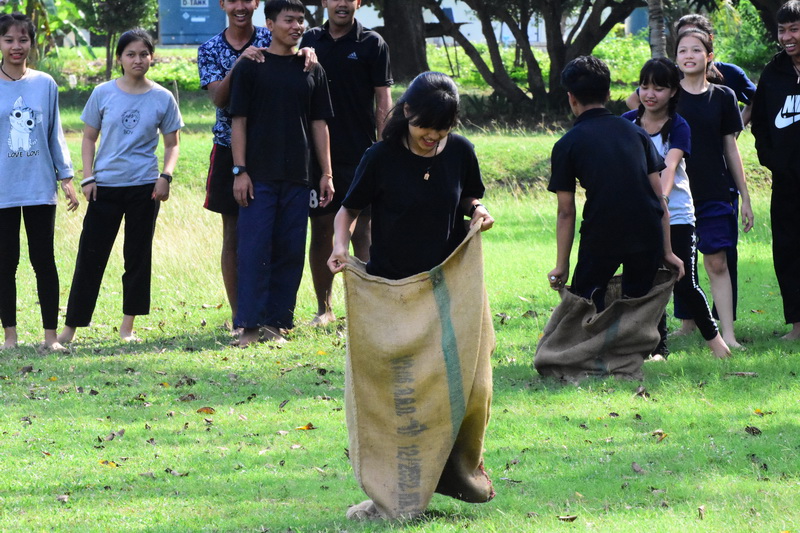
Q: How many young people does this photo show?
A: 11